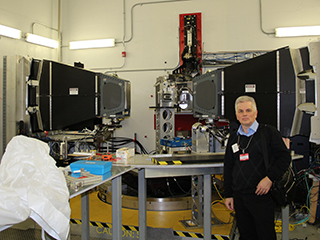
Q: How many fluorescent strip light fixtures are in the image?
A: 4